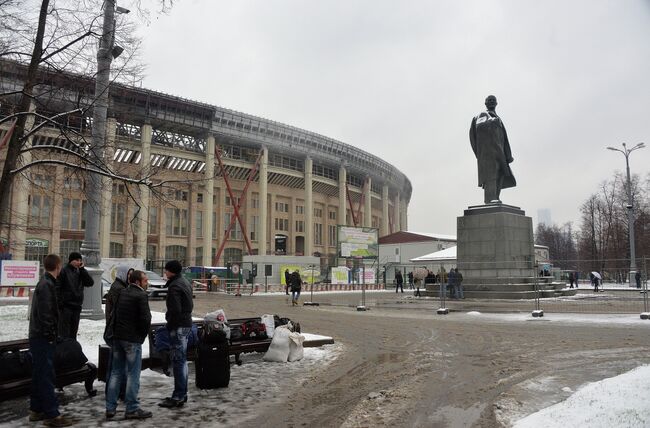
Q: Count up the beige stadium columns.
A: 11